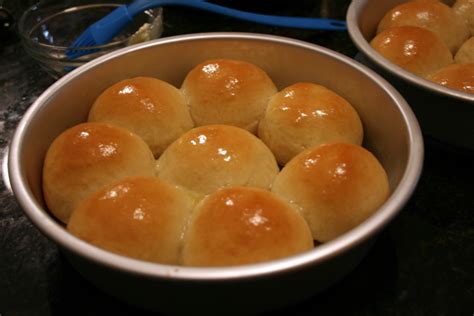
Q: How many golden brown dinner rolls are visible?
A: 13